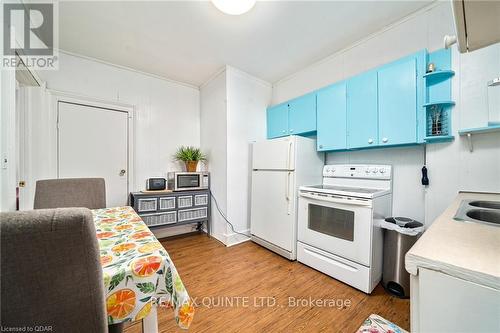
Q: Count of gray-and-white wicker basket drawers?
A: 6